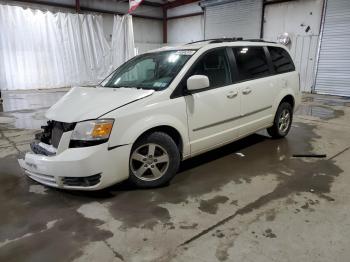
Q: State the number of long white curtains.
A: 2